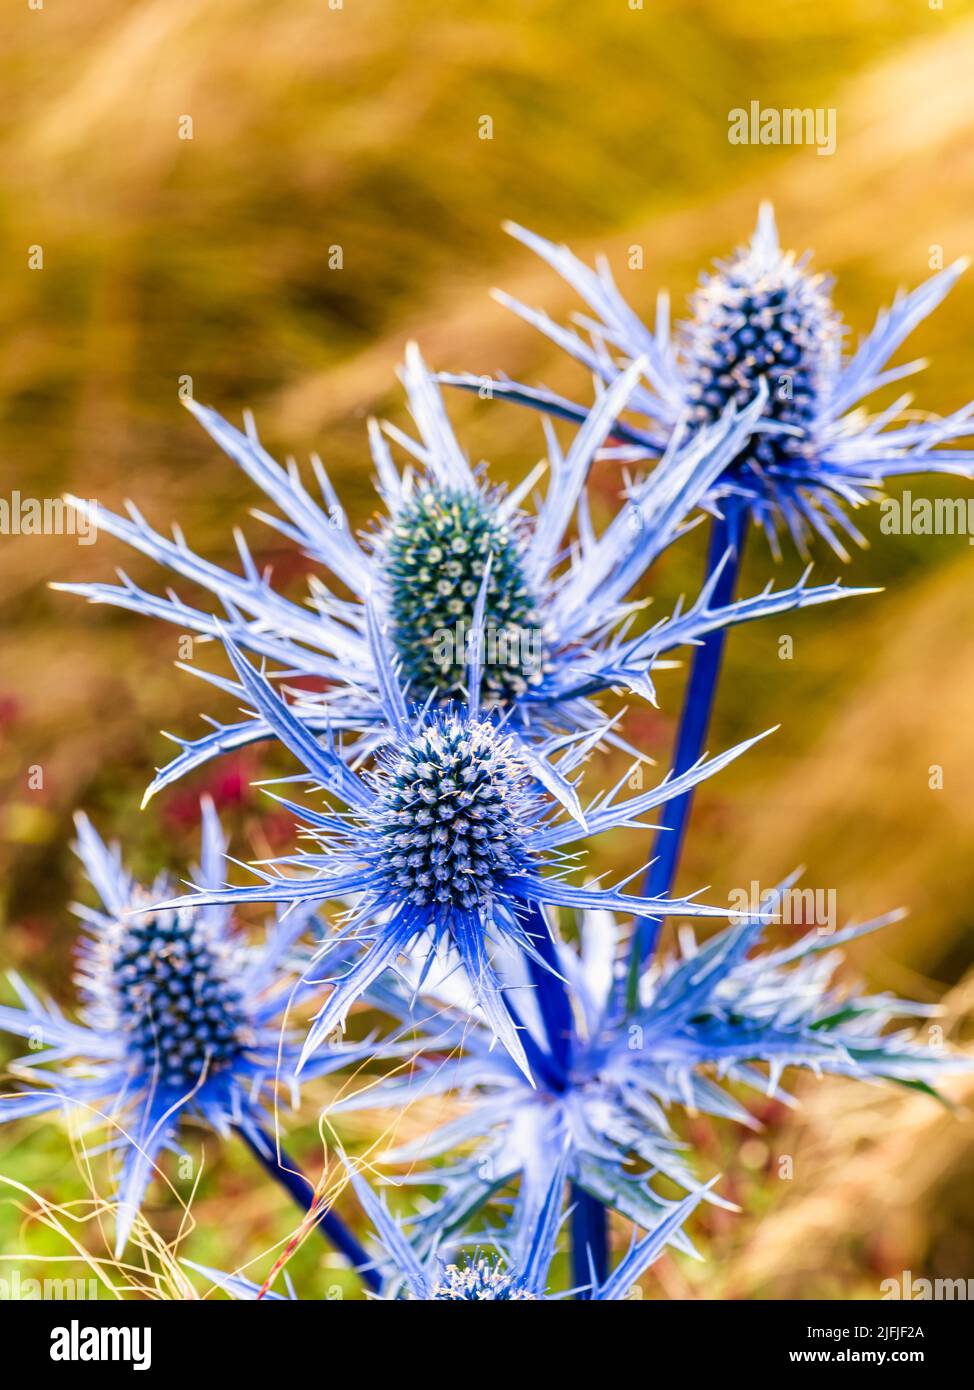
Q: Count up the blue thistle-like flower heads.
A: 5